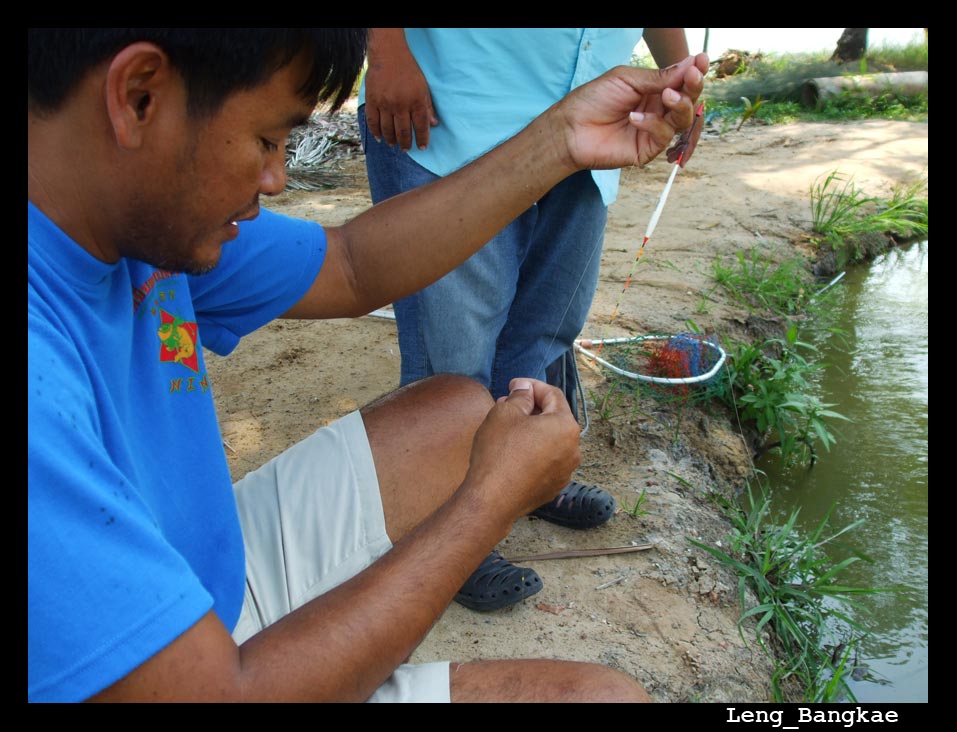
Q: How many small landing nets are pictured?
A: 1